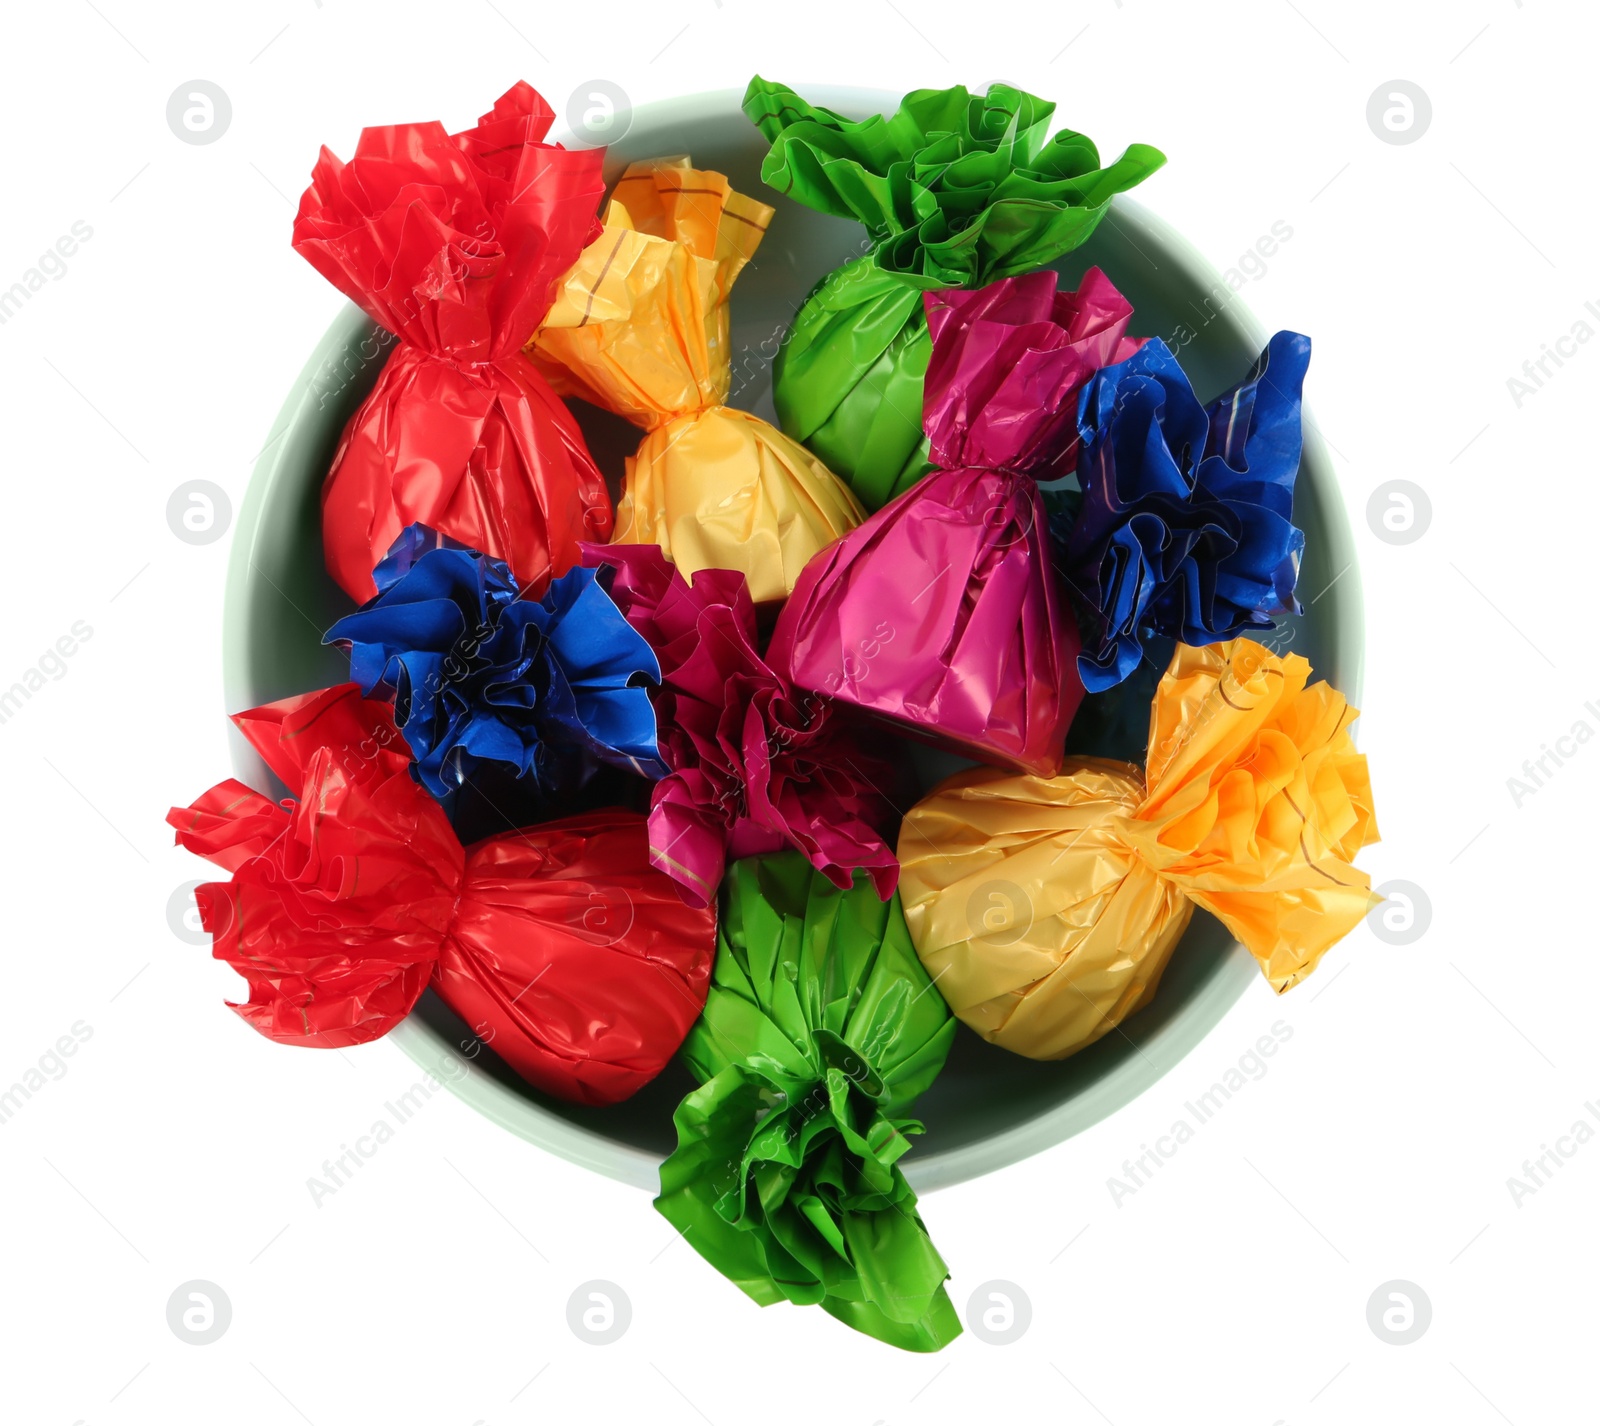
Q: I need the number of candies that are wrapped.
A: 10